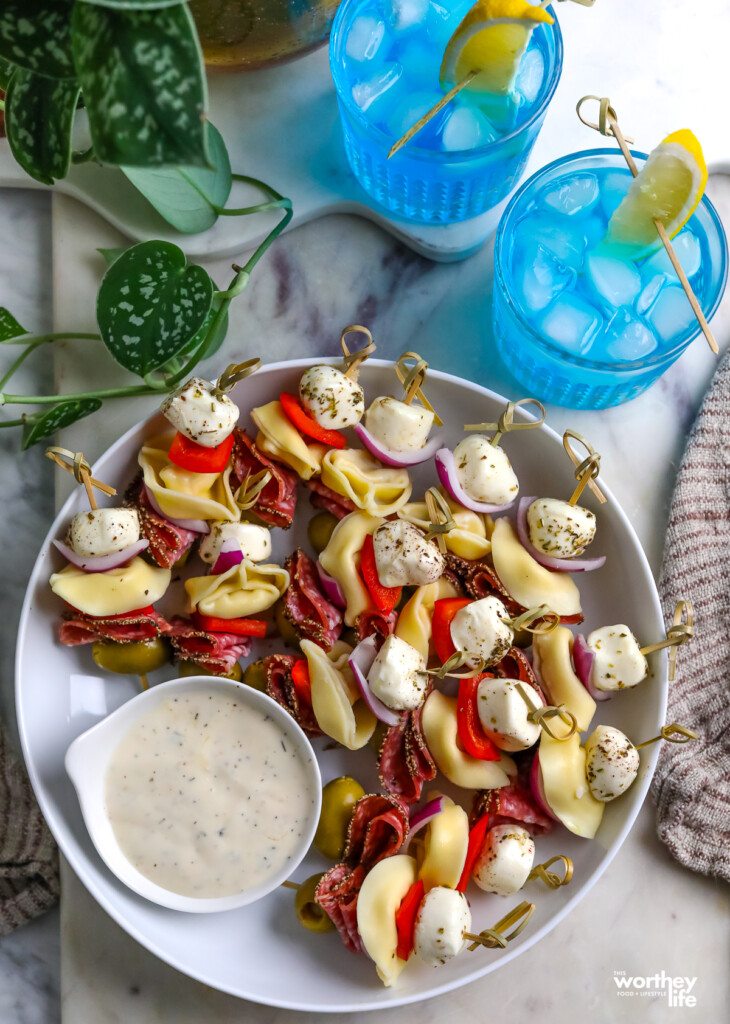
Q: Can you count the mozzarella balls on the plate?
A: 15